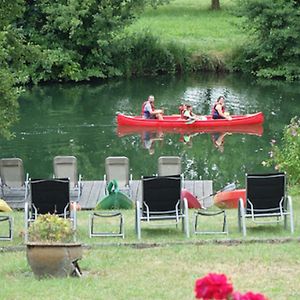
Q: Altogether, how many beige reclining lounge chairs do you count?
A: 4